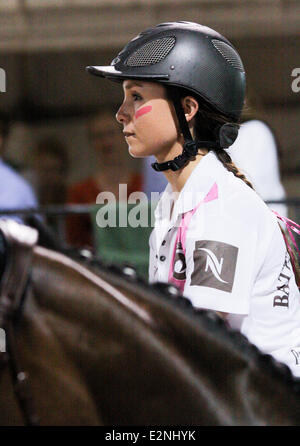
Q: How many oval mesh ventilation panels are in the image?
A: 2